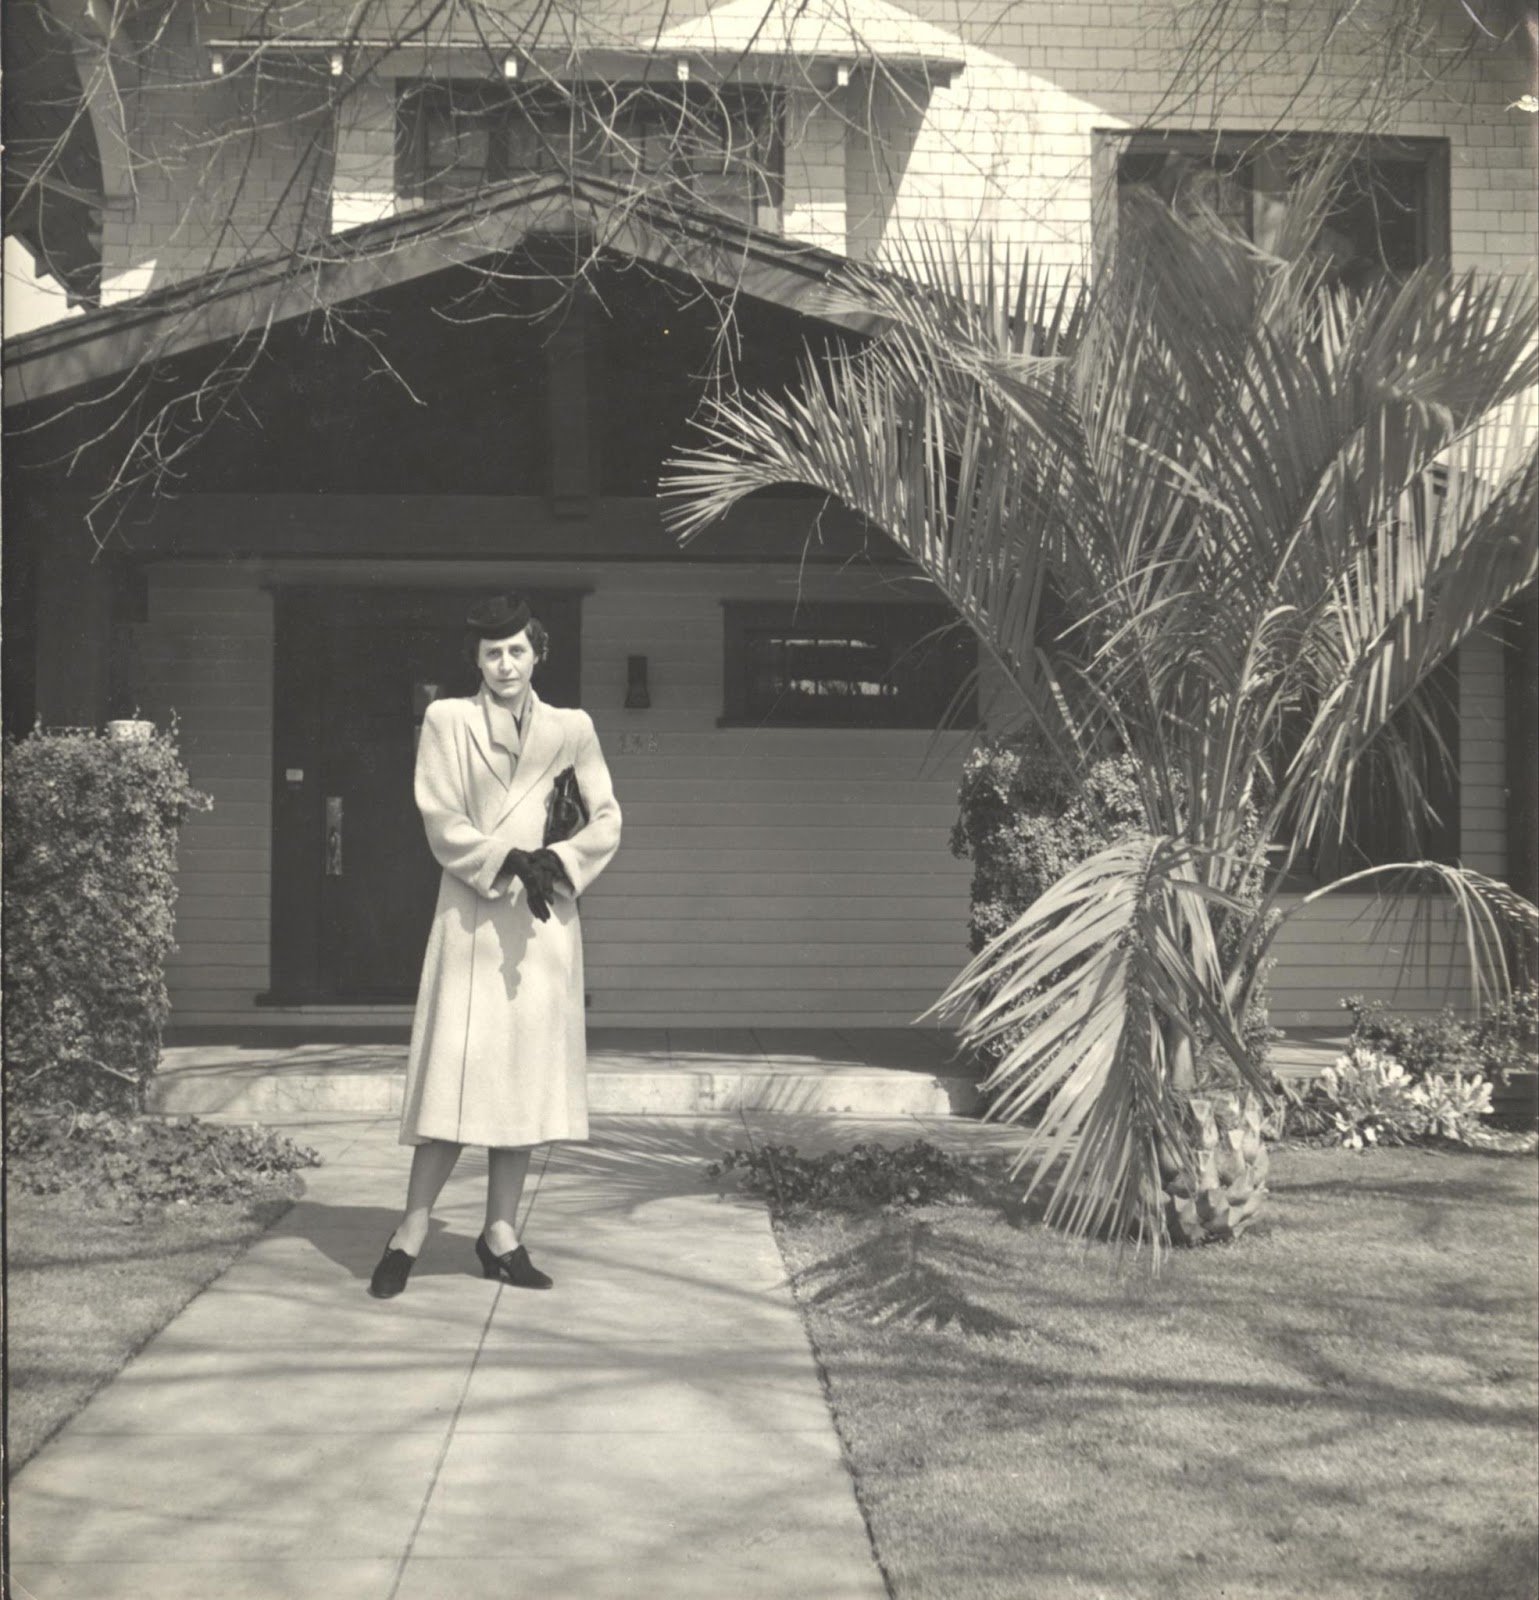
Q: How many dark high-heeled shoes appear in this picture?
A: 2